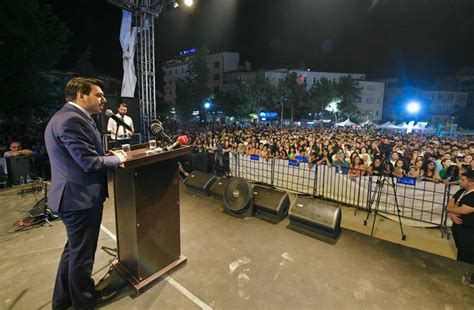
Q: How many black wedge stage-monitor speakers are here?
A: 4